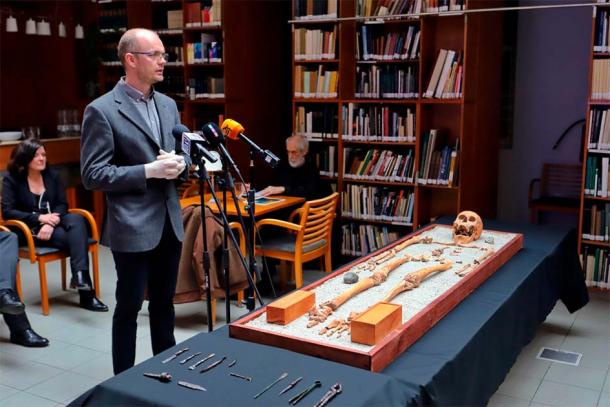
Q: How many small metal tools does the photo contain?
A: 12